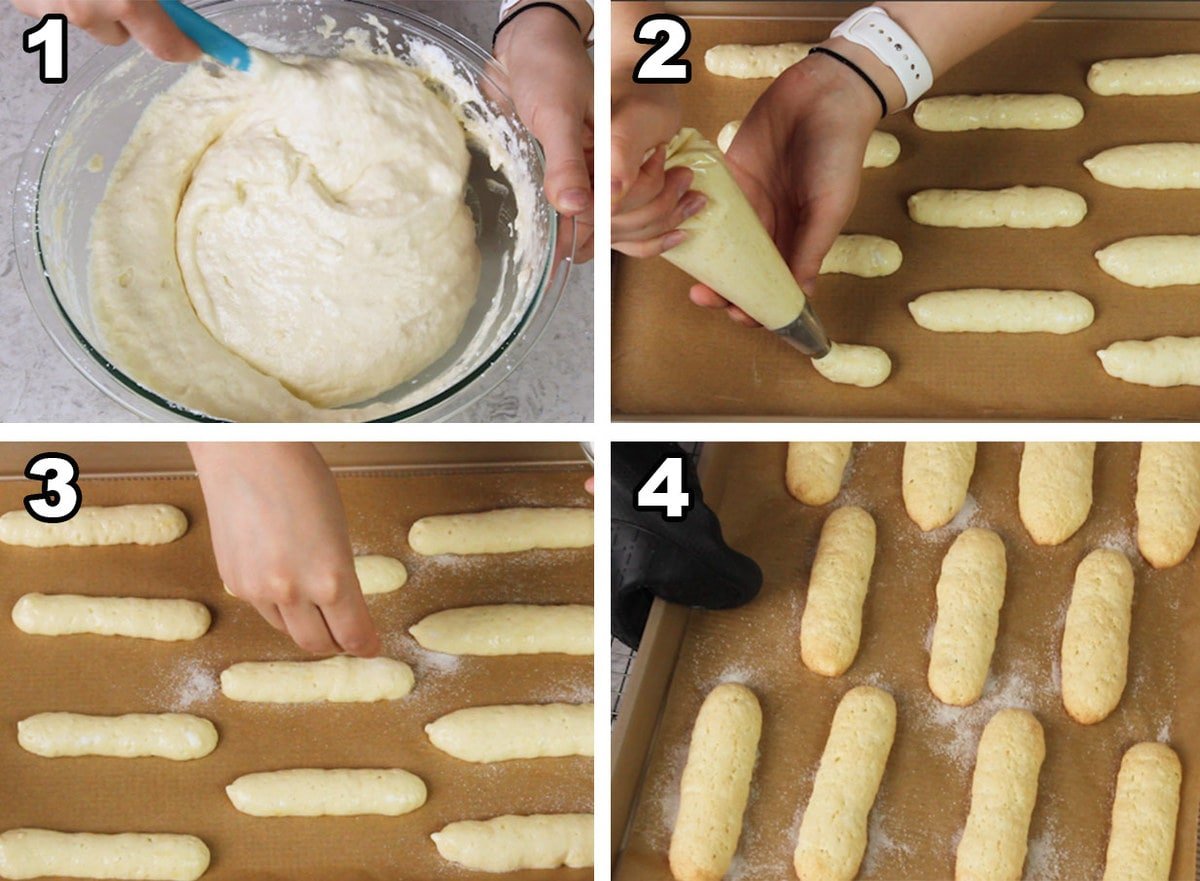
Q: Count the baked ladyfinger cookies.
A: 11